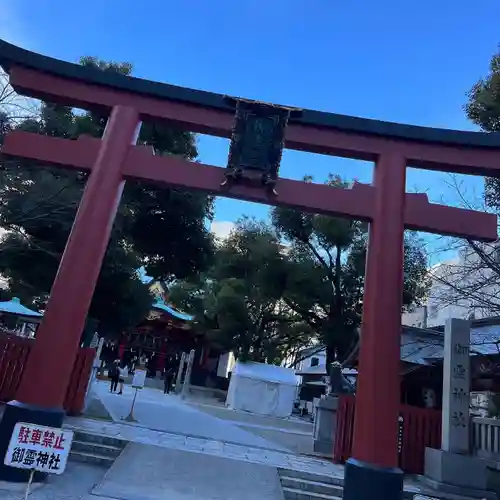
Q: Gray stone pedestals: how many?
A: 2